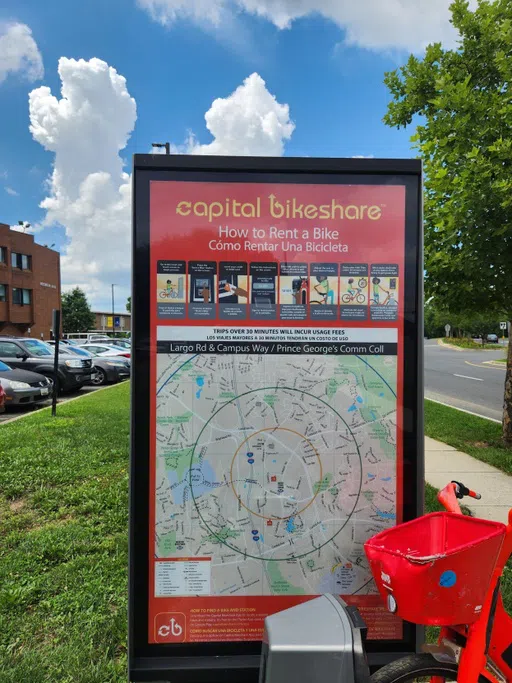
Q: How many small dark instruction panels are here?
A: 8